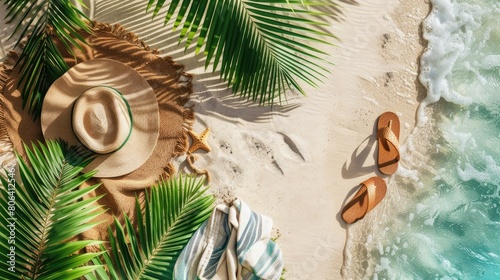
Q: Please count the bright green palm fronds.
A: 4